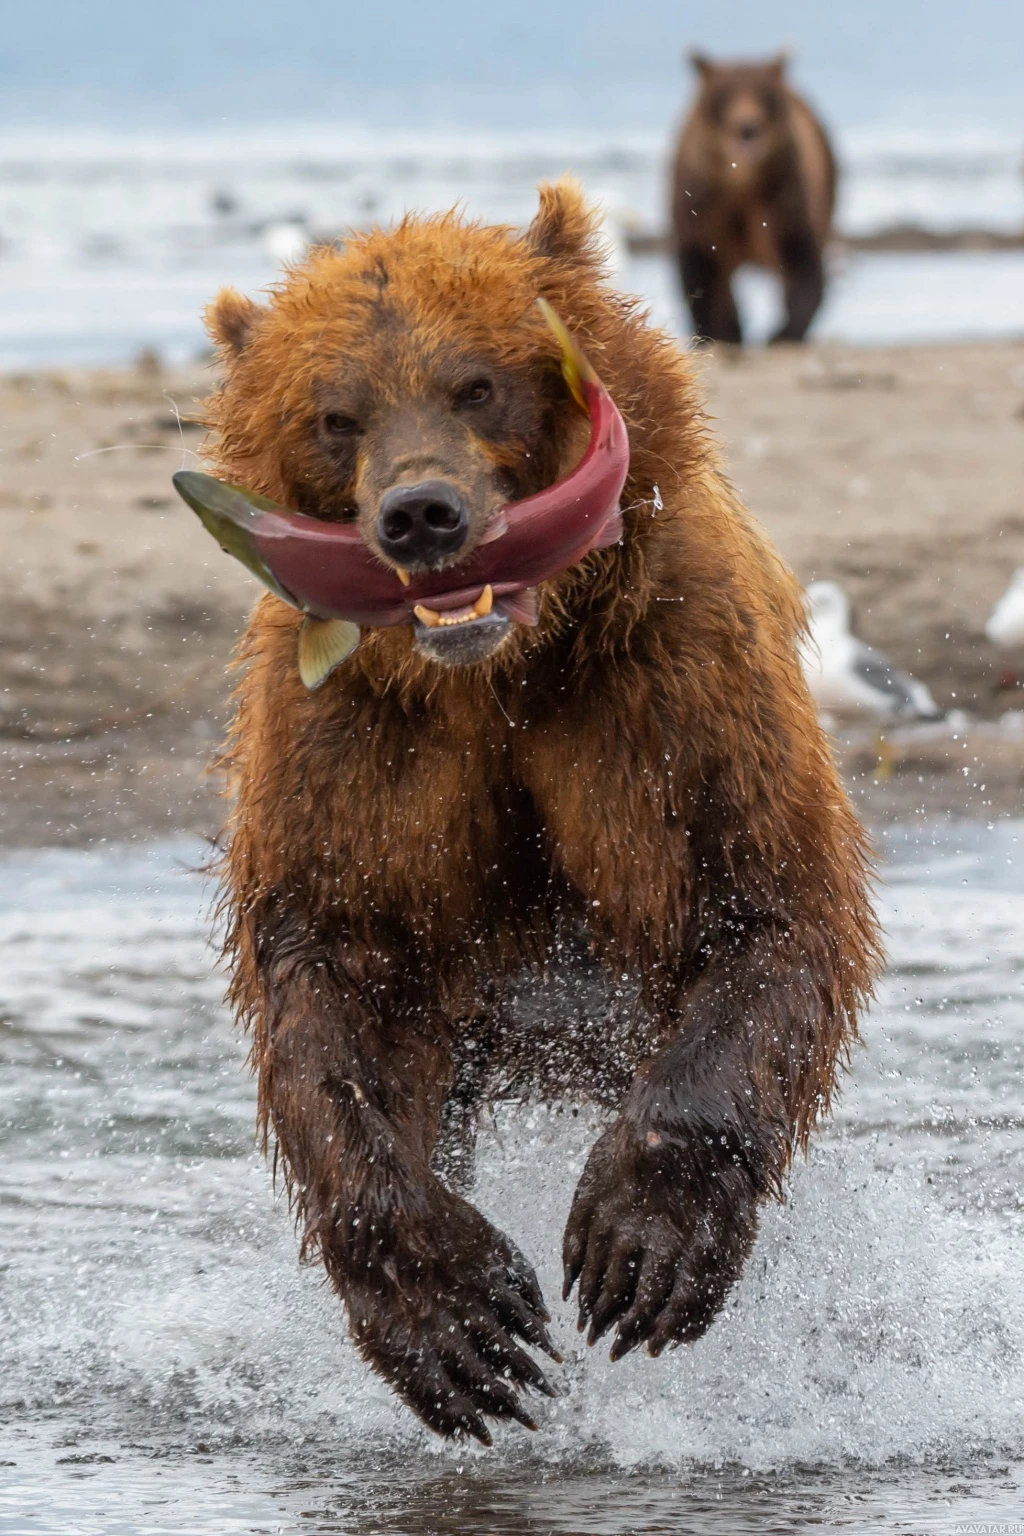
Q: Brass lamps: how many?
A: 0